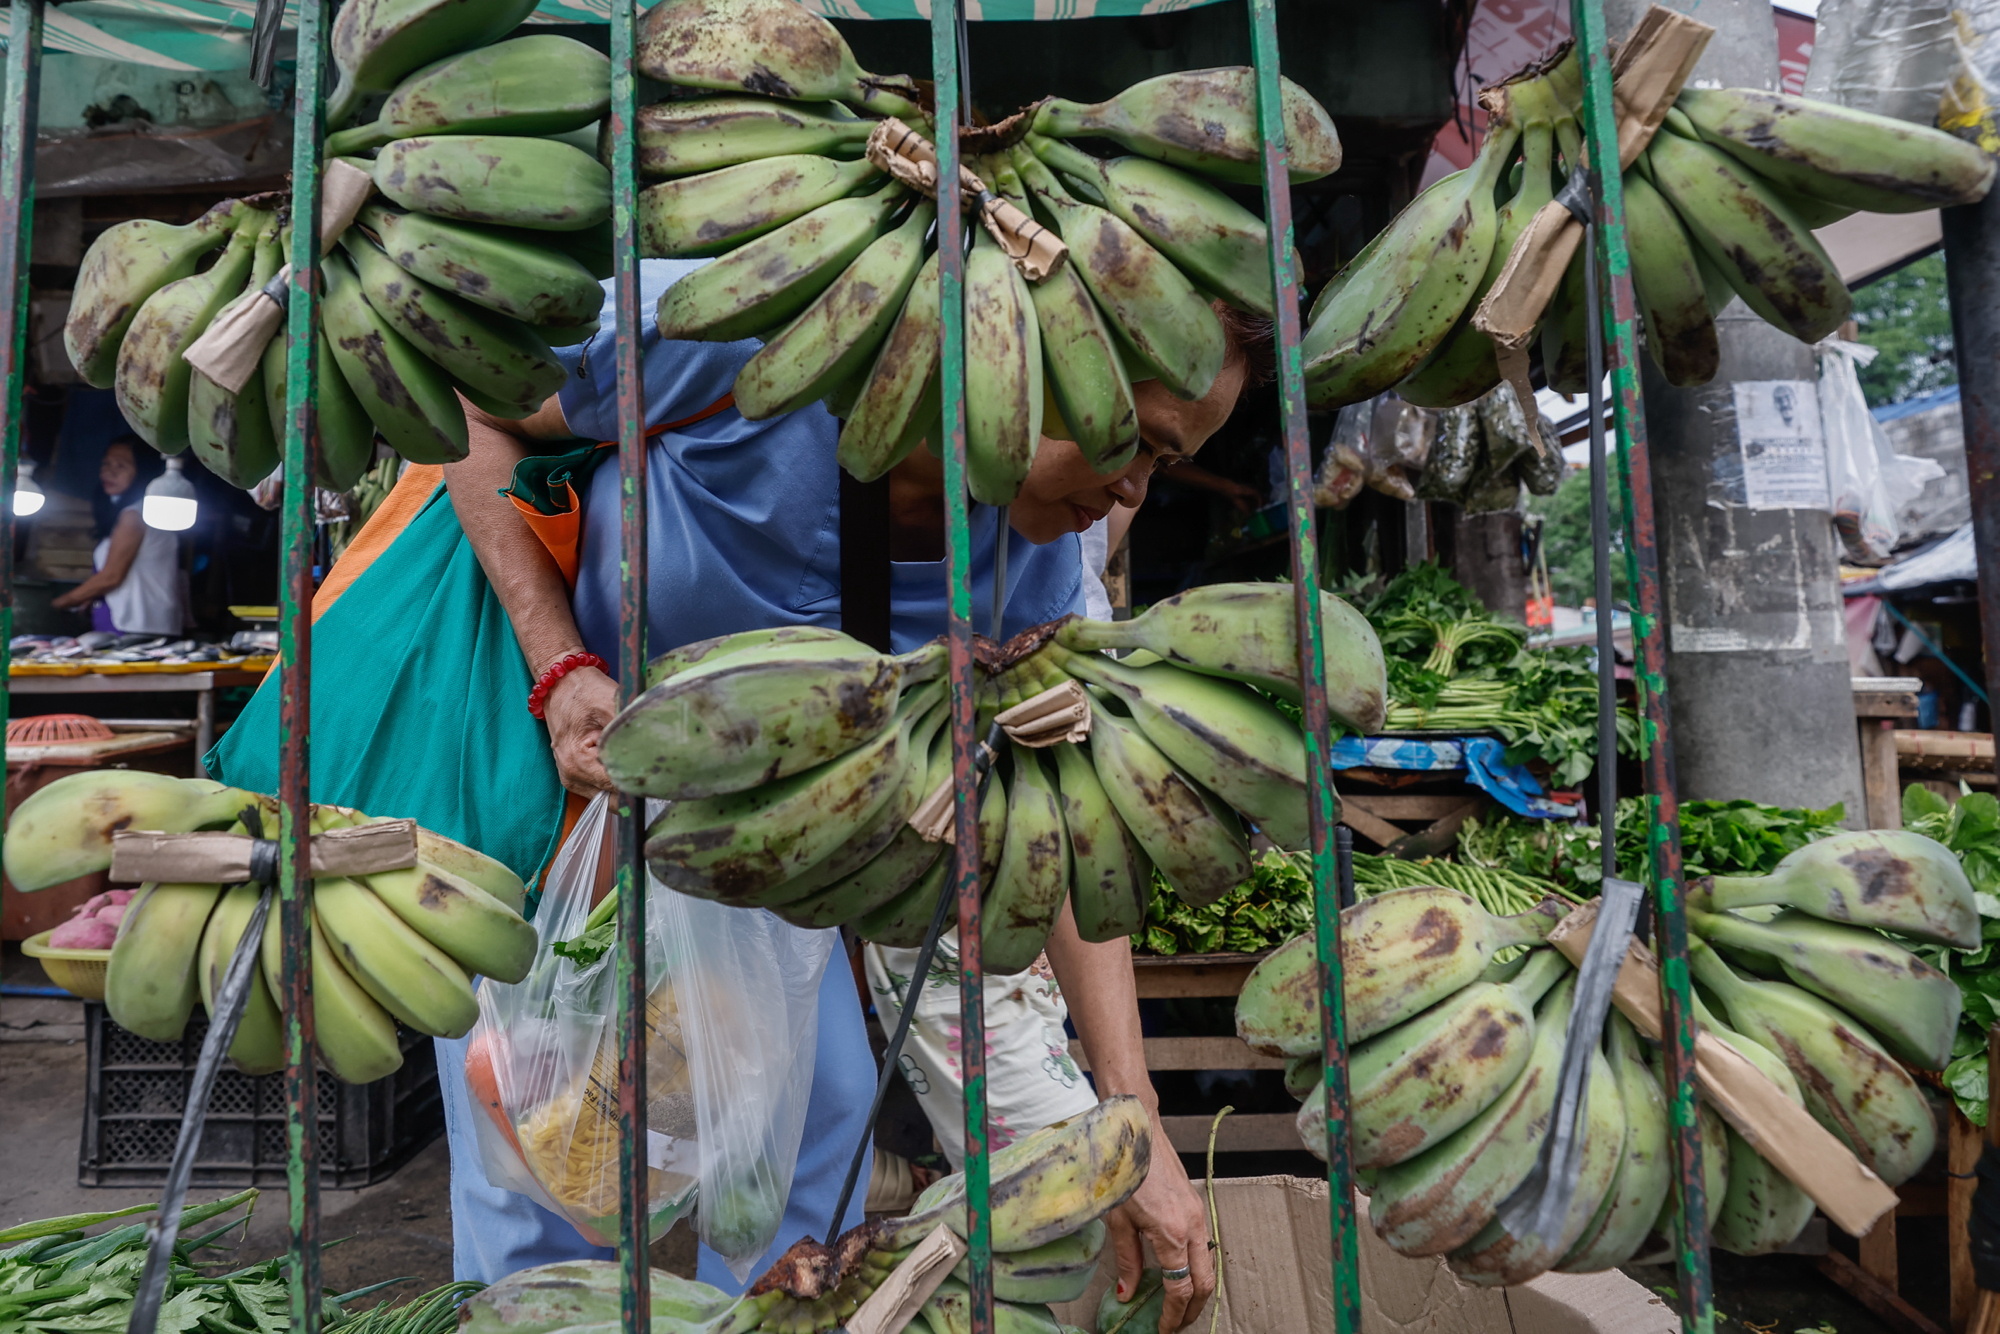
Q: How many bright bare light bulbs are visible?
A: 2